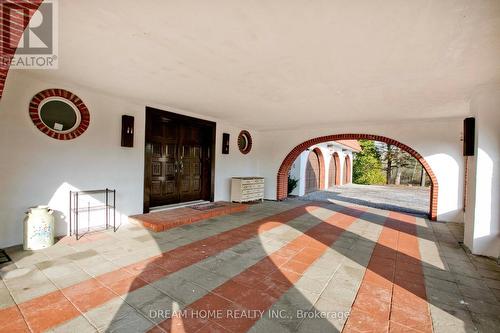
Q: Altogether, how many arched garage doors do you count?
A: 3